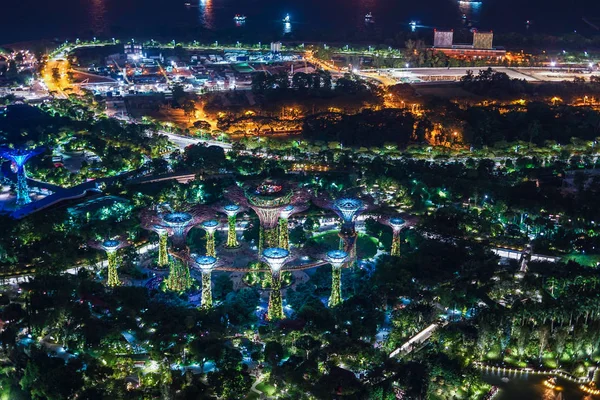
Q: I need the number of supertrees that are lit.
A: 13